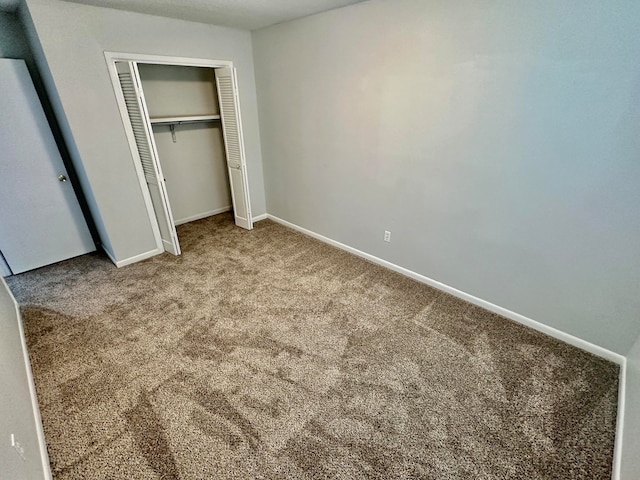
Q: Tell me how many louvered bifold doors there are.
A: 2